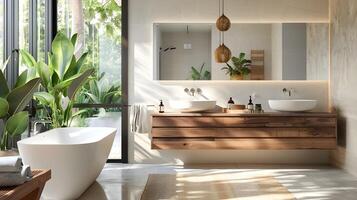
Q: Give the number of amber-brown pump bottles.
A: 3